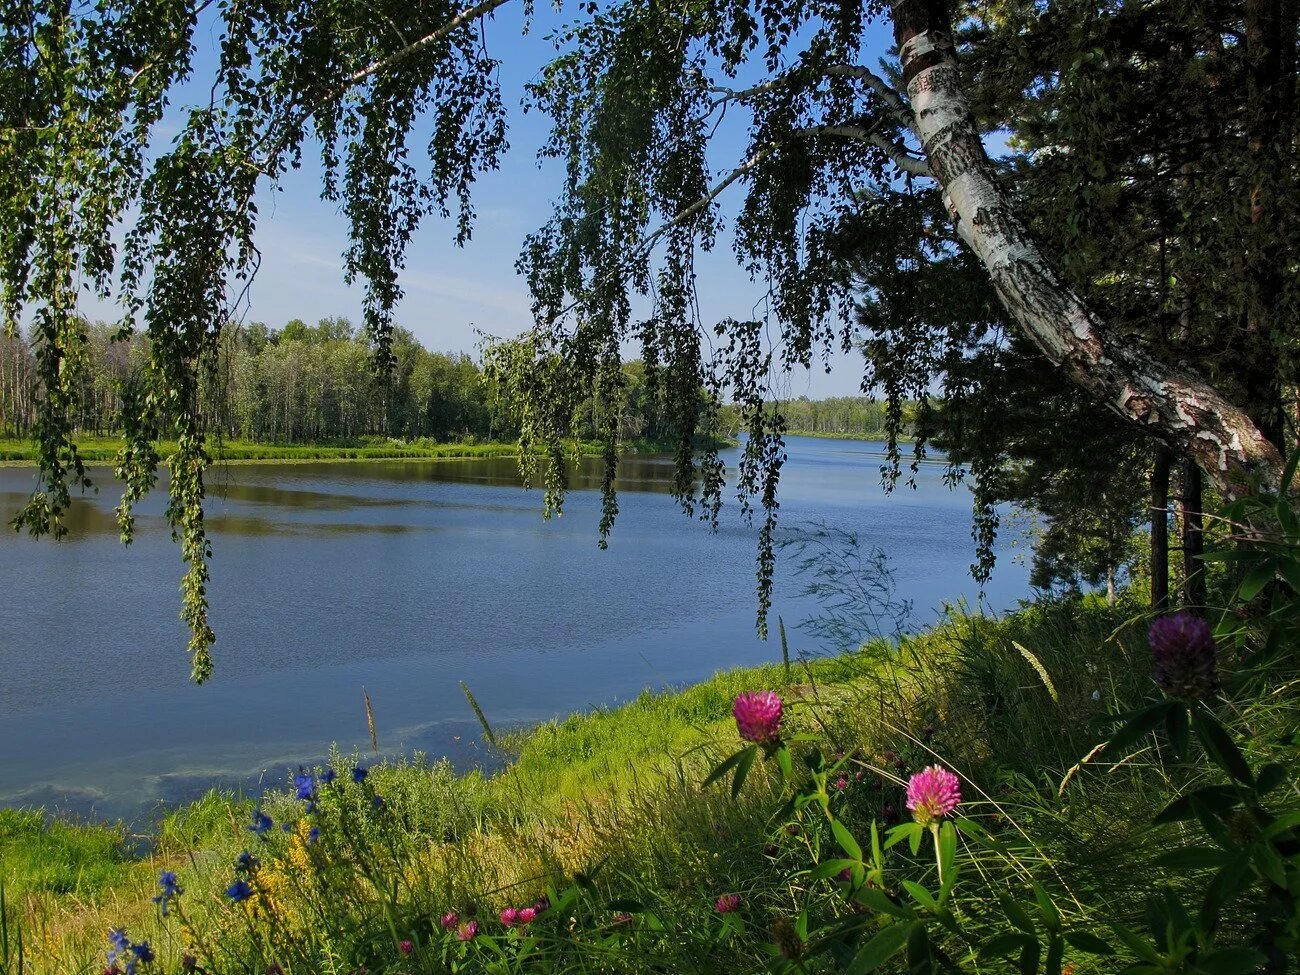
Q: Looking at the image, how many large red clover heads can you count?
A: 3